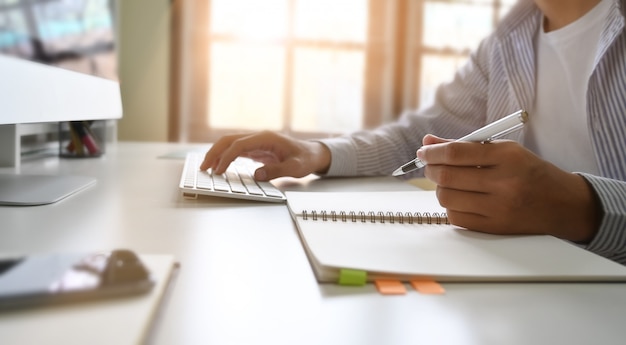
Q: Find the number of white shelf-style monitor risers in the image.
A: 1